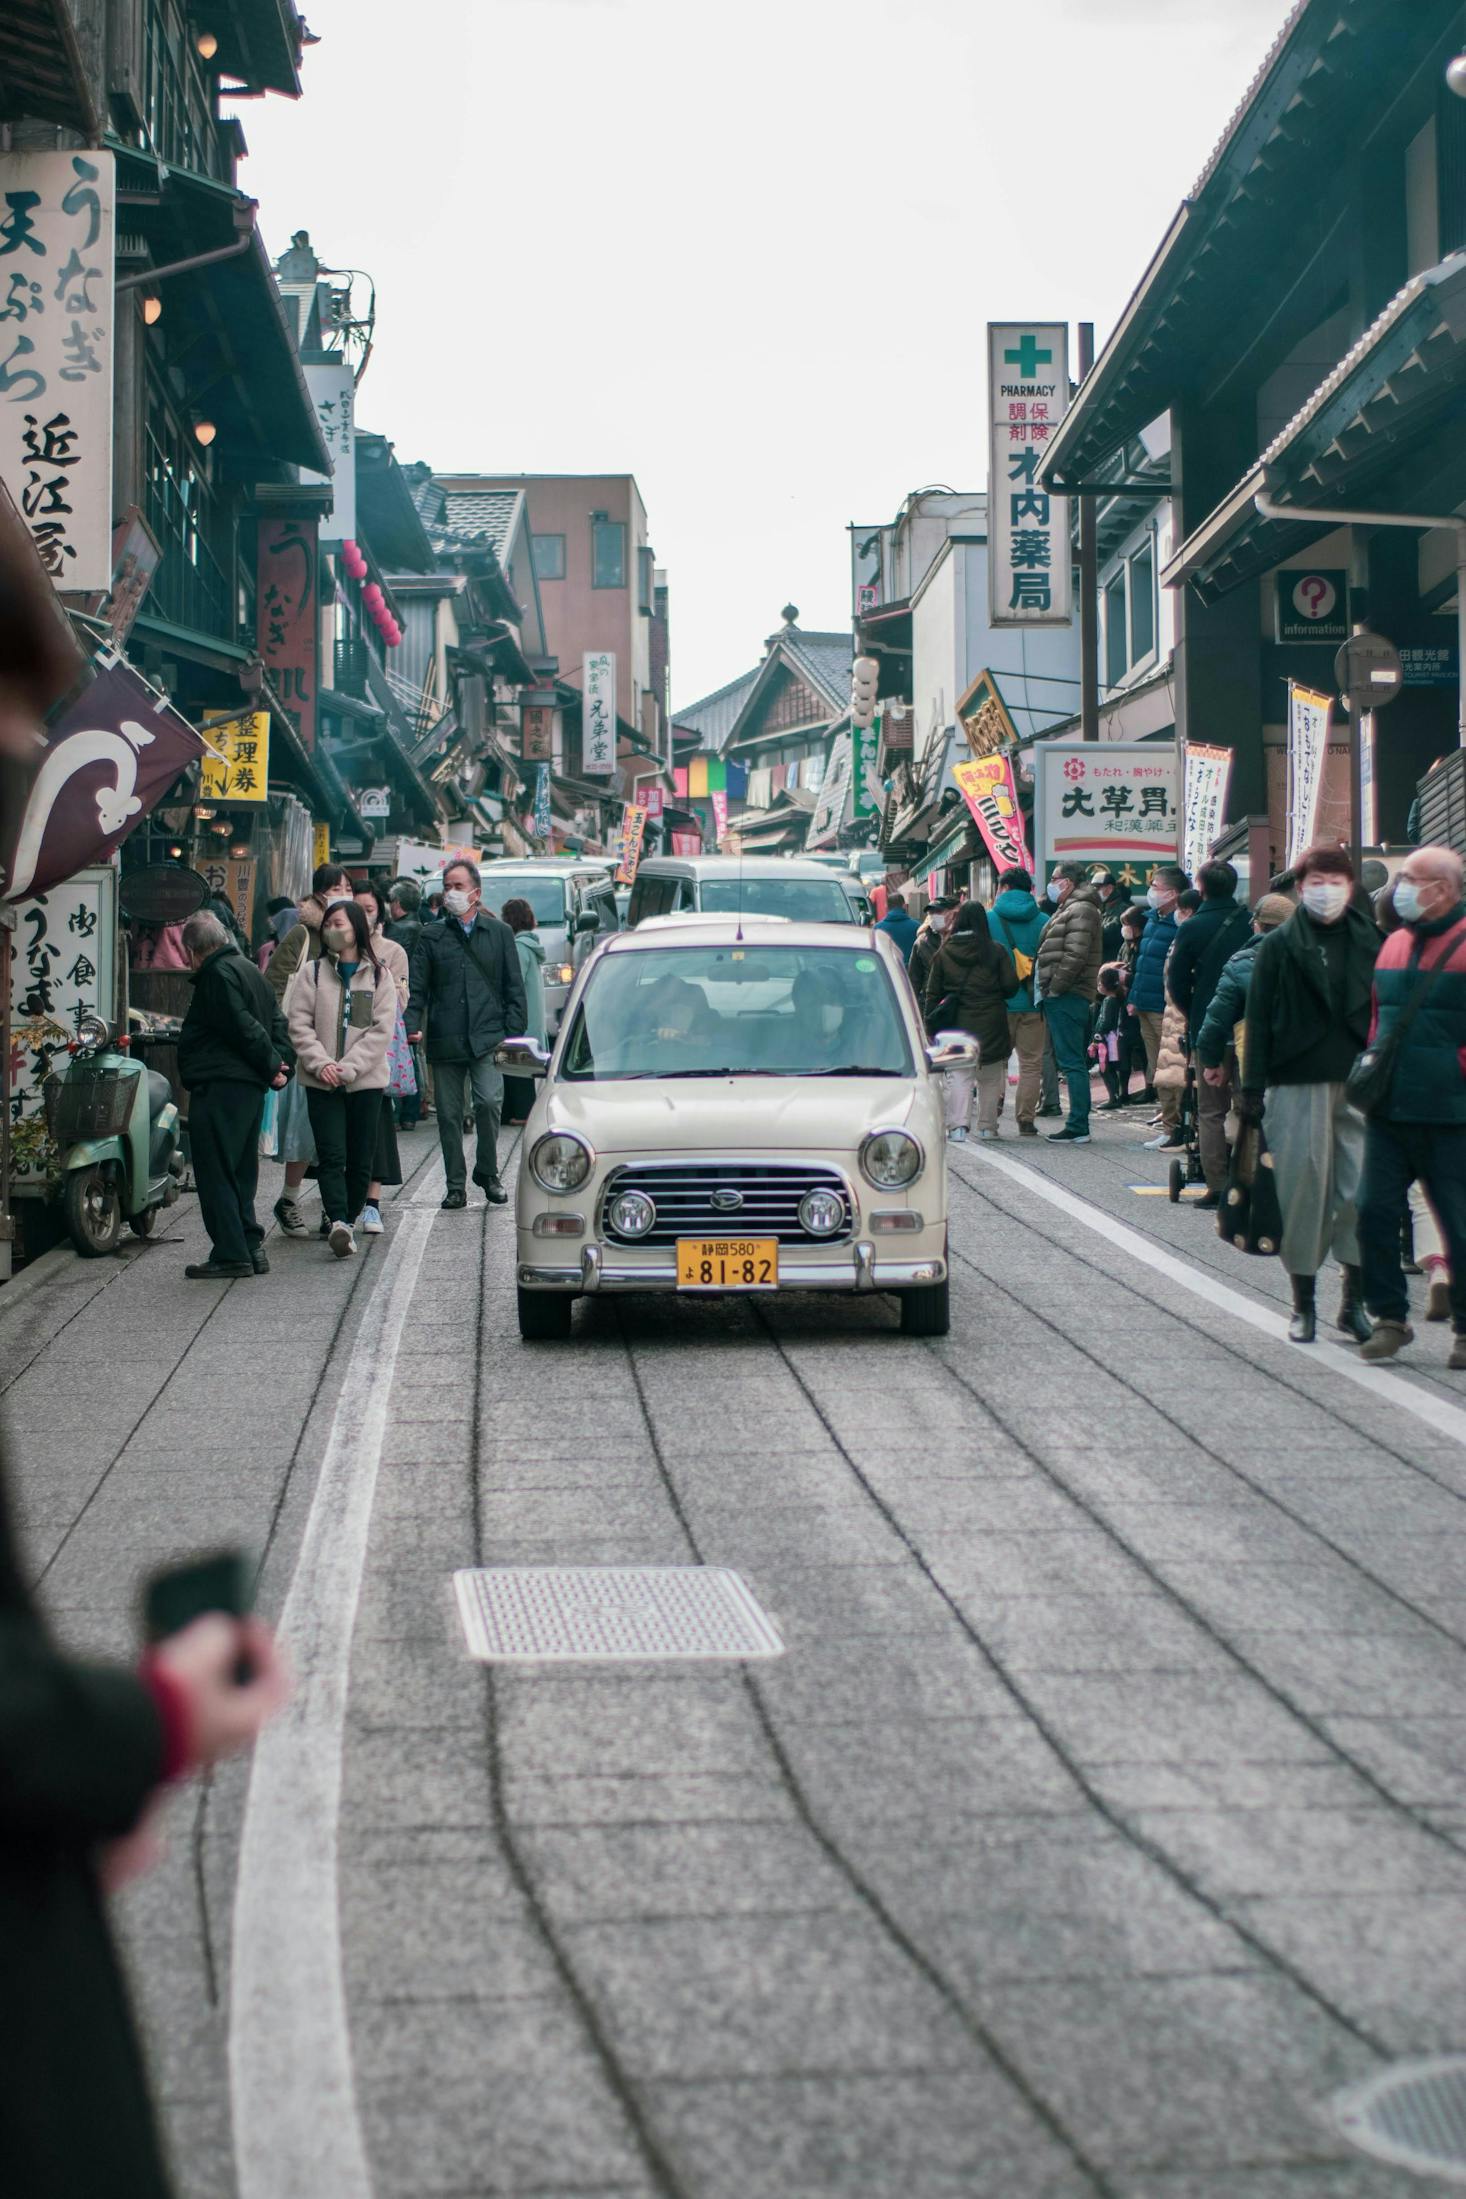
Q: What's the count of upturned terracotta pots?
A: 0